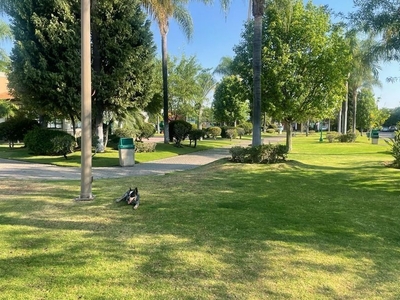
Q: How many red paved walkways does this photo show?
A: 0